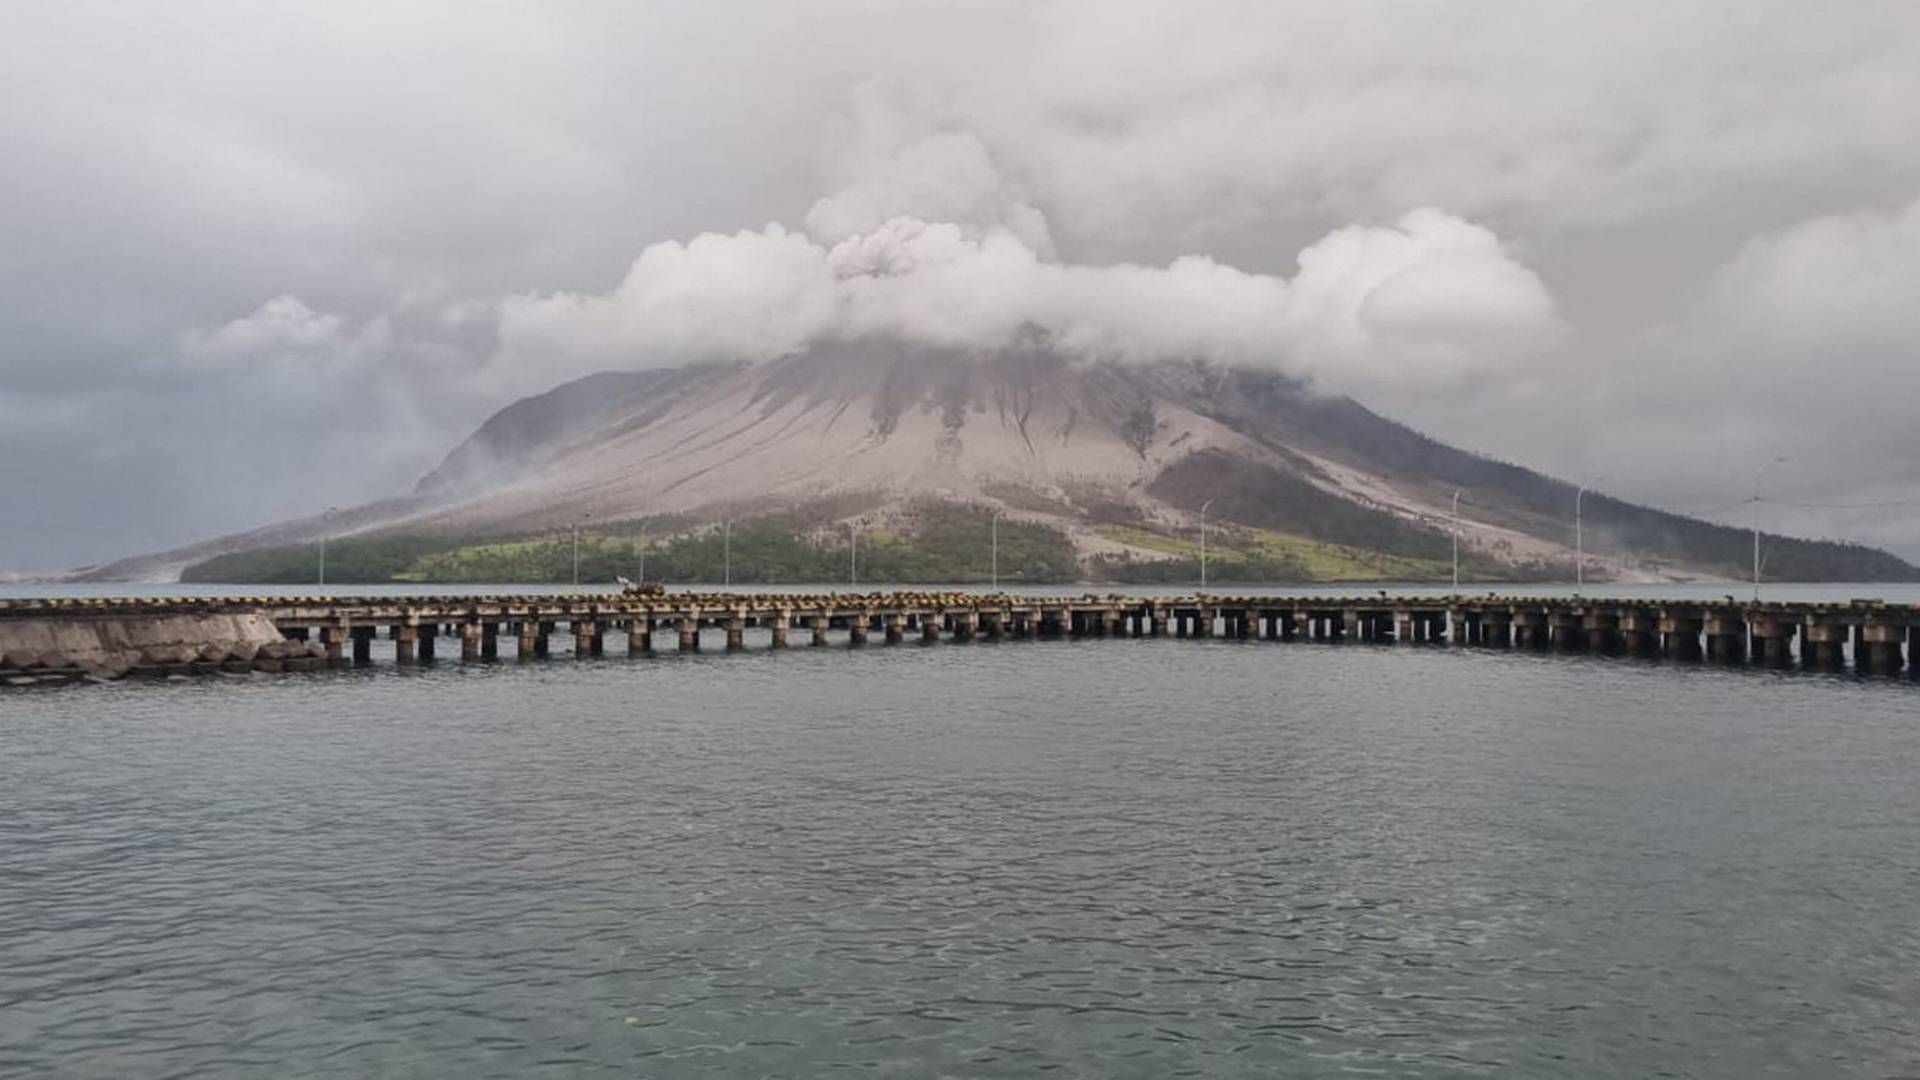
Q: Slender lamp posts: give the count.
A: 10